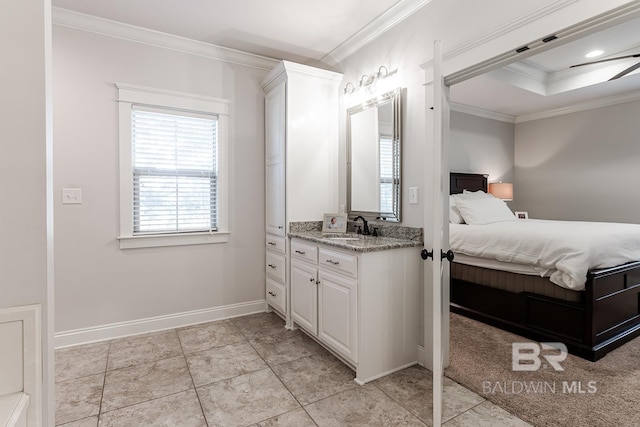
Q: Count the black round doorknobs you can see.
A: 2